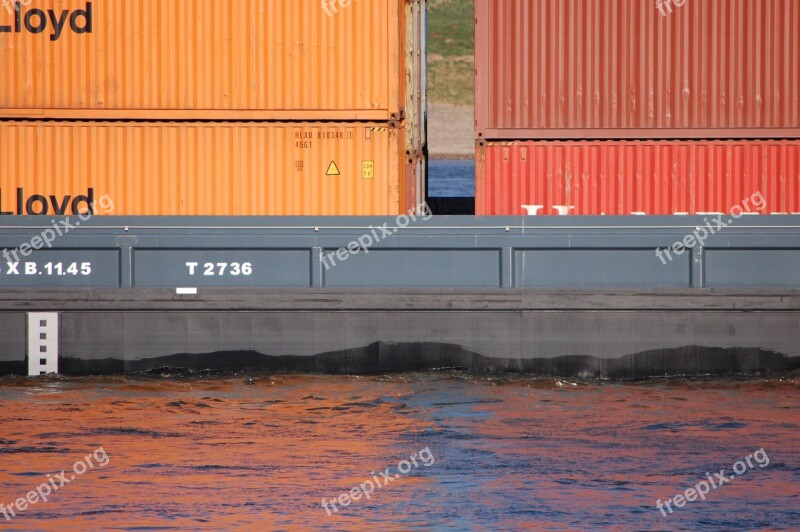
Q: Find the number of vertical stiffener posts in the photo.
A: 4